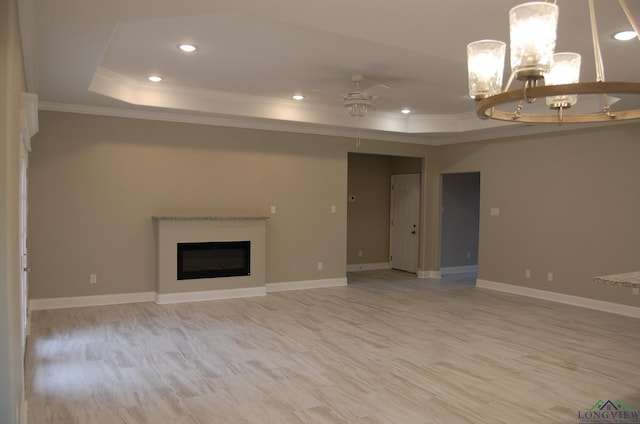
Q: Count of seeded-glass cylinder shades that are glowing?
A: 3